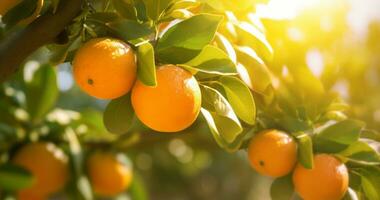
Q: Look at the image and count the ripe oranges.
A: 6